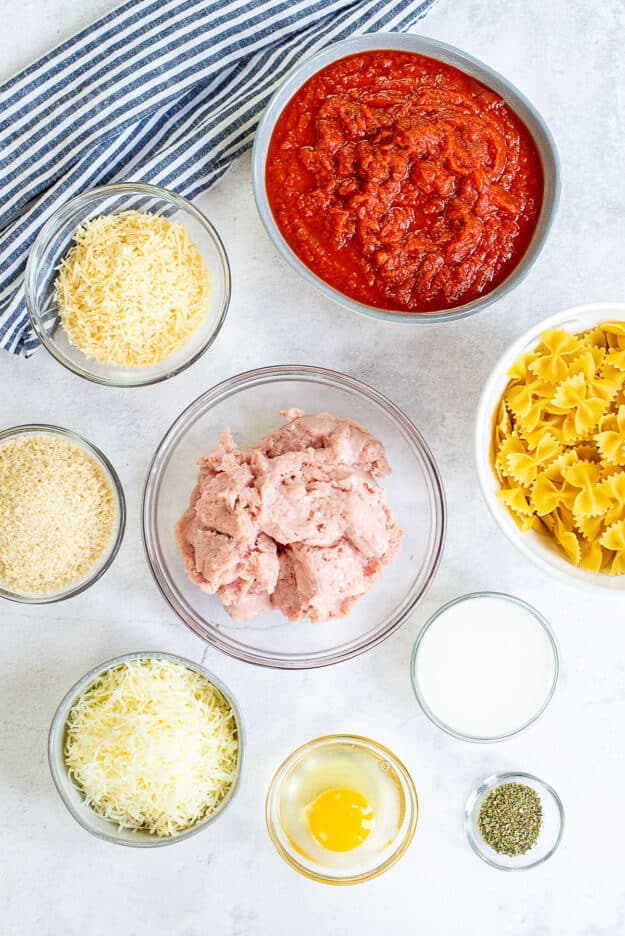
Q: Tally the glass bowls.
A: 6